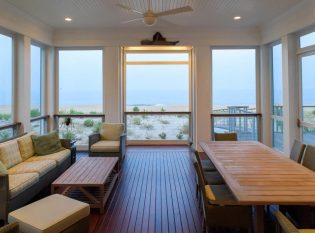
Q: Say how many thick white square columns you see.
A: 6